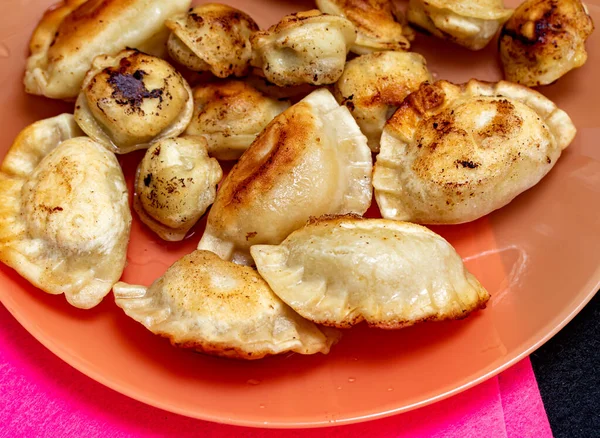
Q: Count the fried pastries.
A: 15